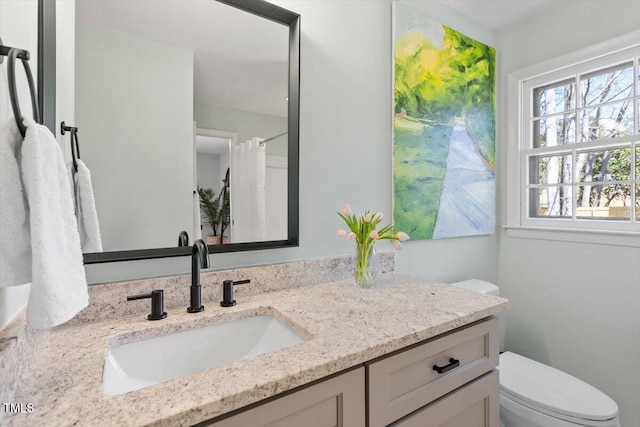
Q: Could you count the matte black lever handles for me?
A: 2